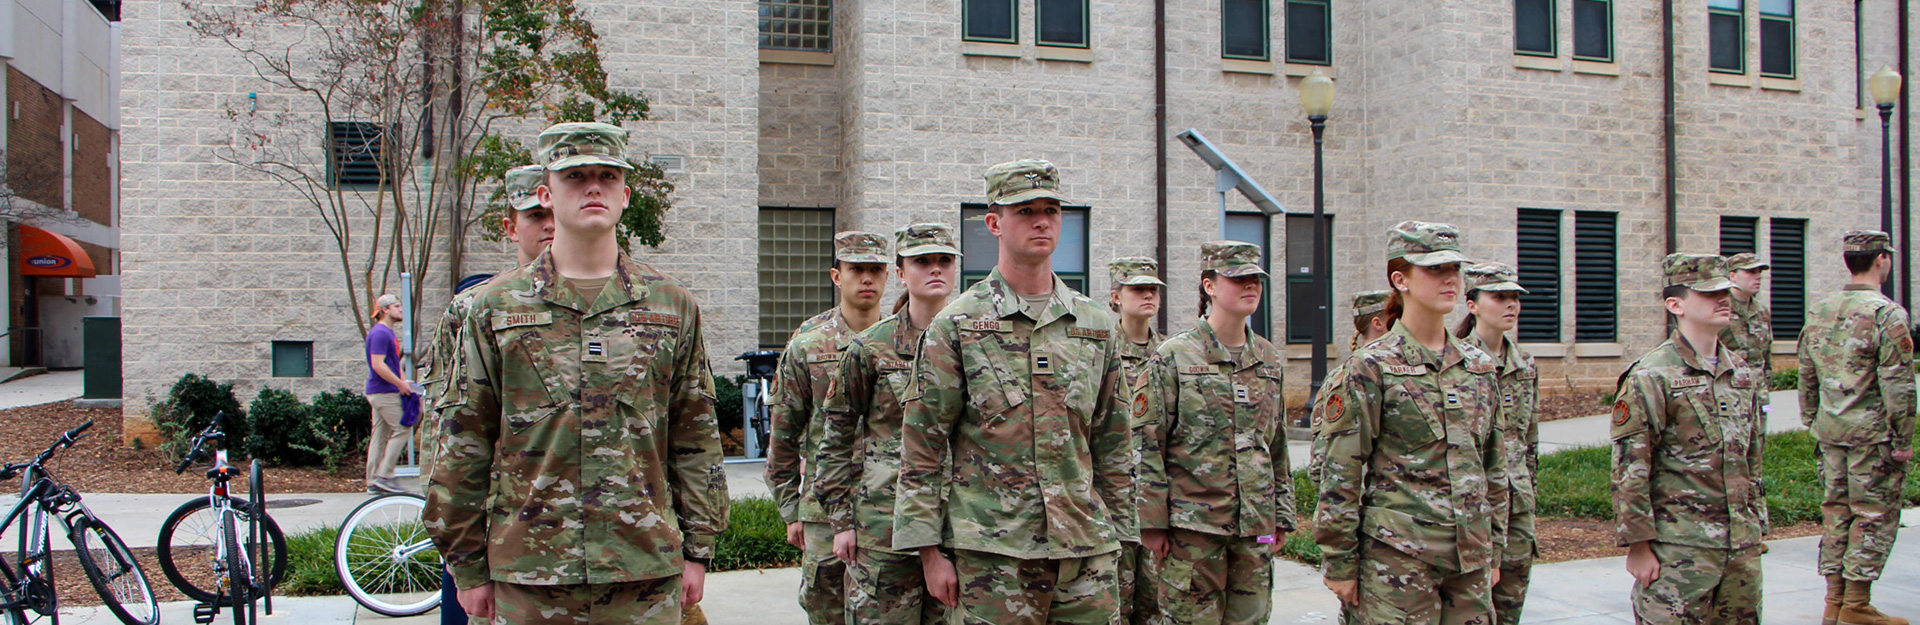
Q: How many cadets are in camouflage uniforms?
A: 13